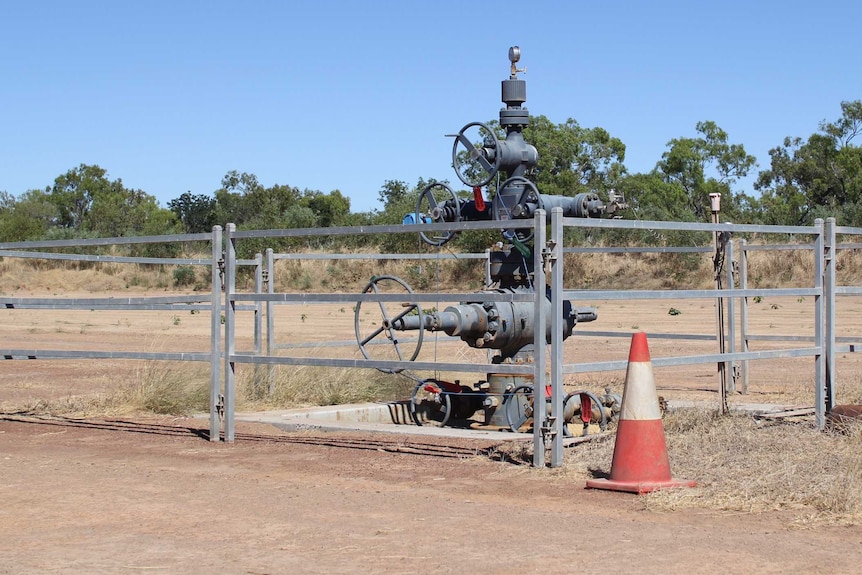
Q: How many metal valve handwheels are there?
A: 7